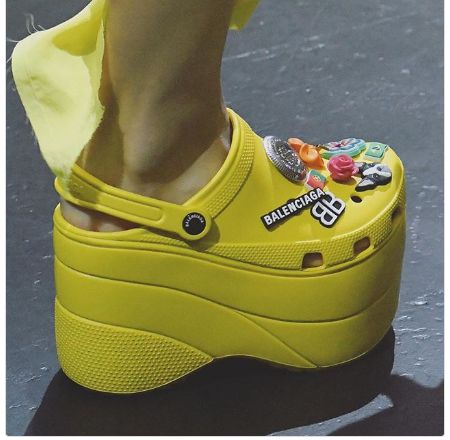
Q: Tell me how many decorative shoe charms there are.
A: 9